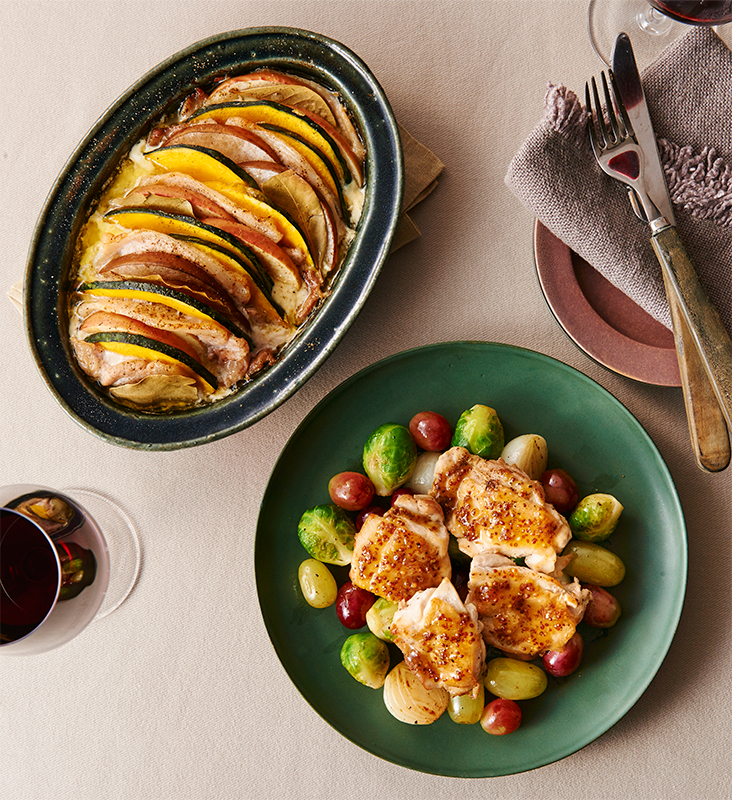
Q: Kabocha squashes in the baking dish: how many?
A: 8